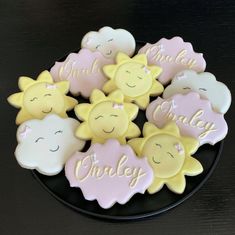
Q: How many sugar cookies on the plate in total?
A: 11